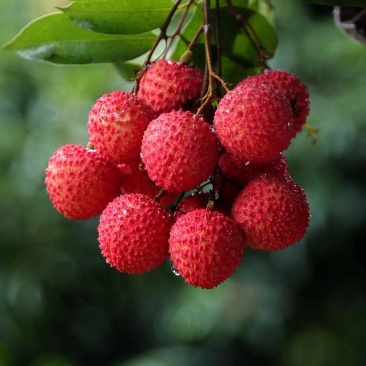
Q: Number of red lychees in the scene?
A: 12